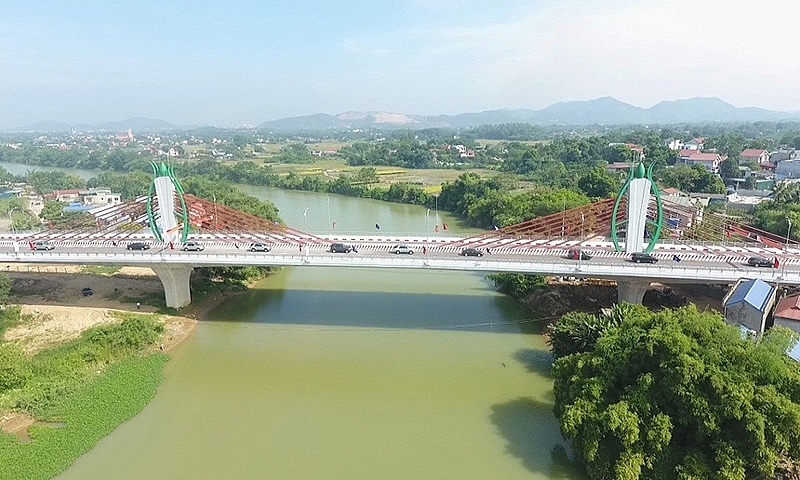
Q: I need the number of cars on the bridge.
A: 10